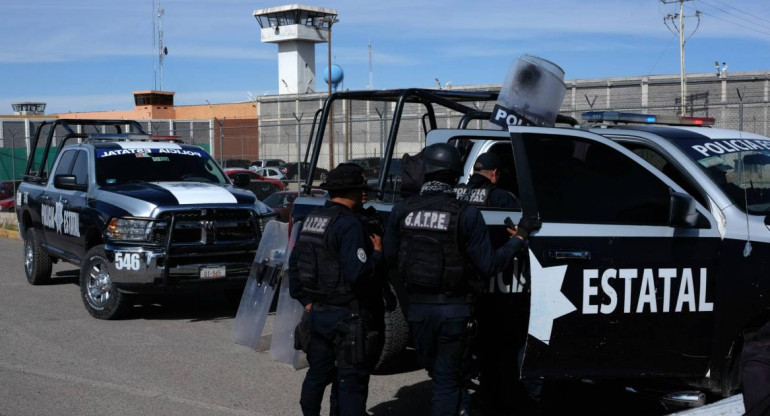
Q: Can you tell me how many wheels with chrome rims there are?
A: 2